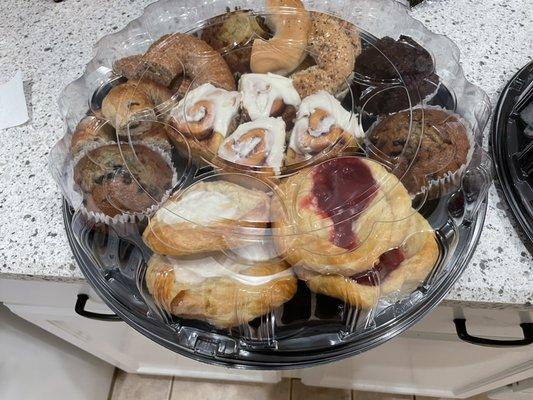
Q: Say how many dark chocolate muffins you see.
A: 2